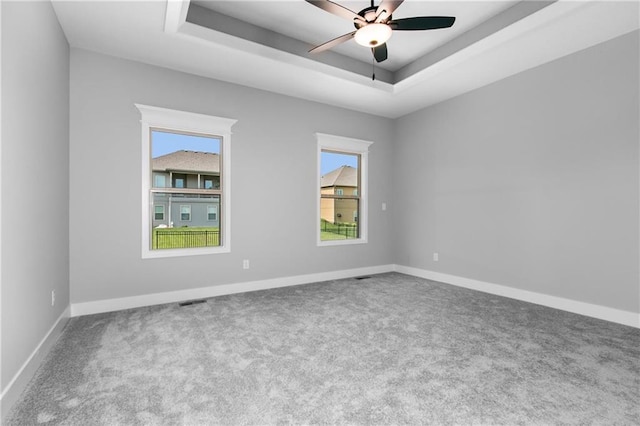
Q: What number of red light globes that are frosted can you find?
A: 0